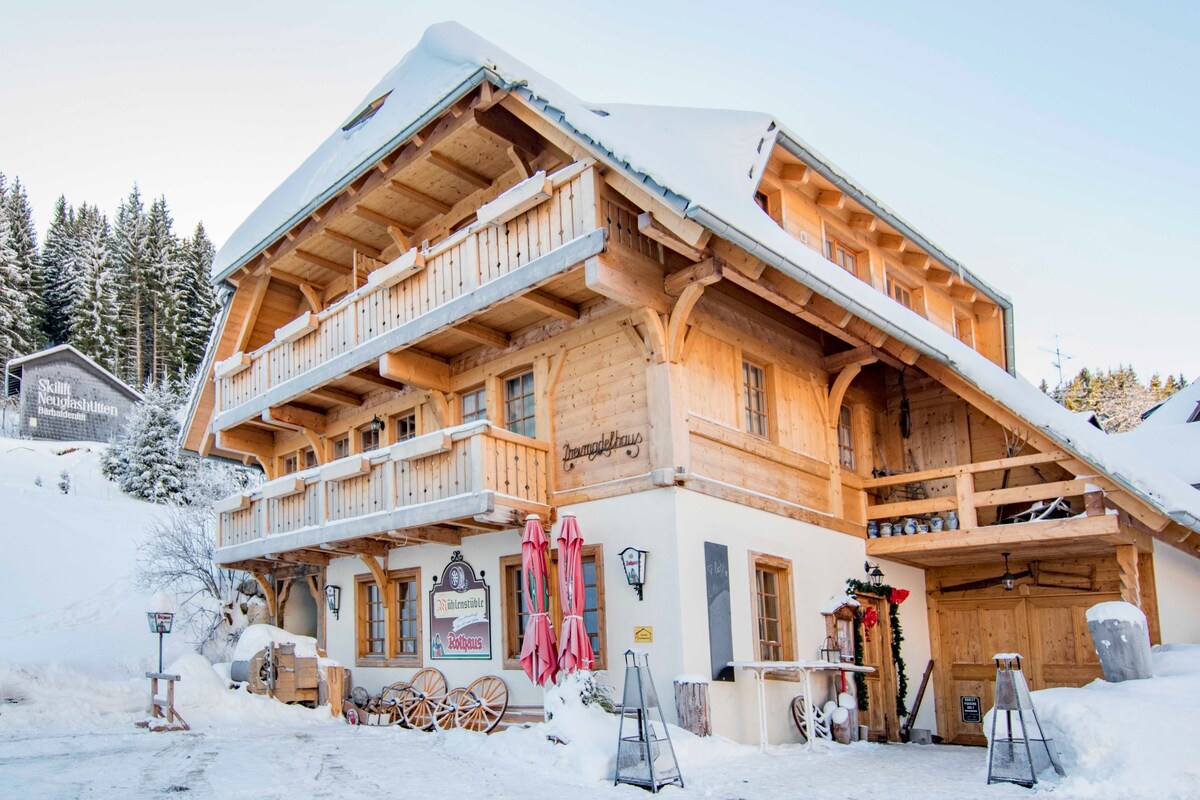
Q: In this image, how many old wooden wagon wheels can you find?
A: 5